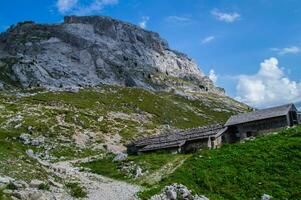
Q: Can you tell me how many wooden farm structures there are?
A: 2